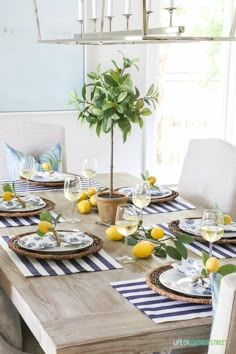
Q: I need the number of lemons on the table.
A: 13